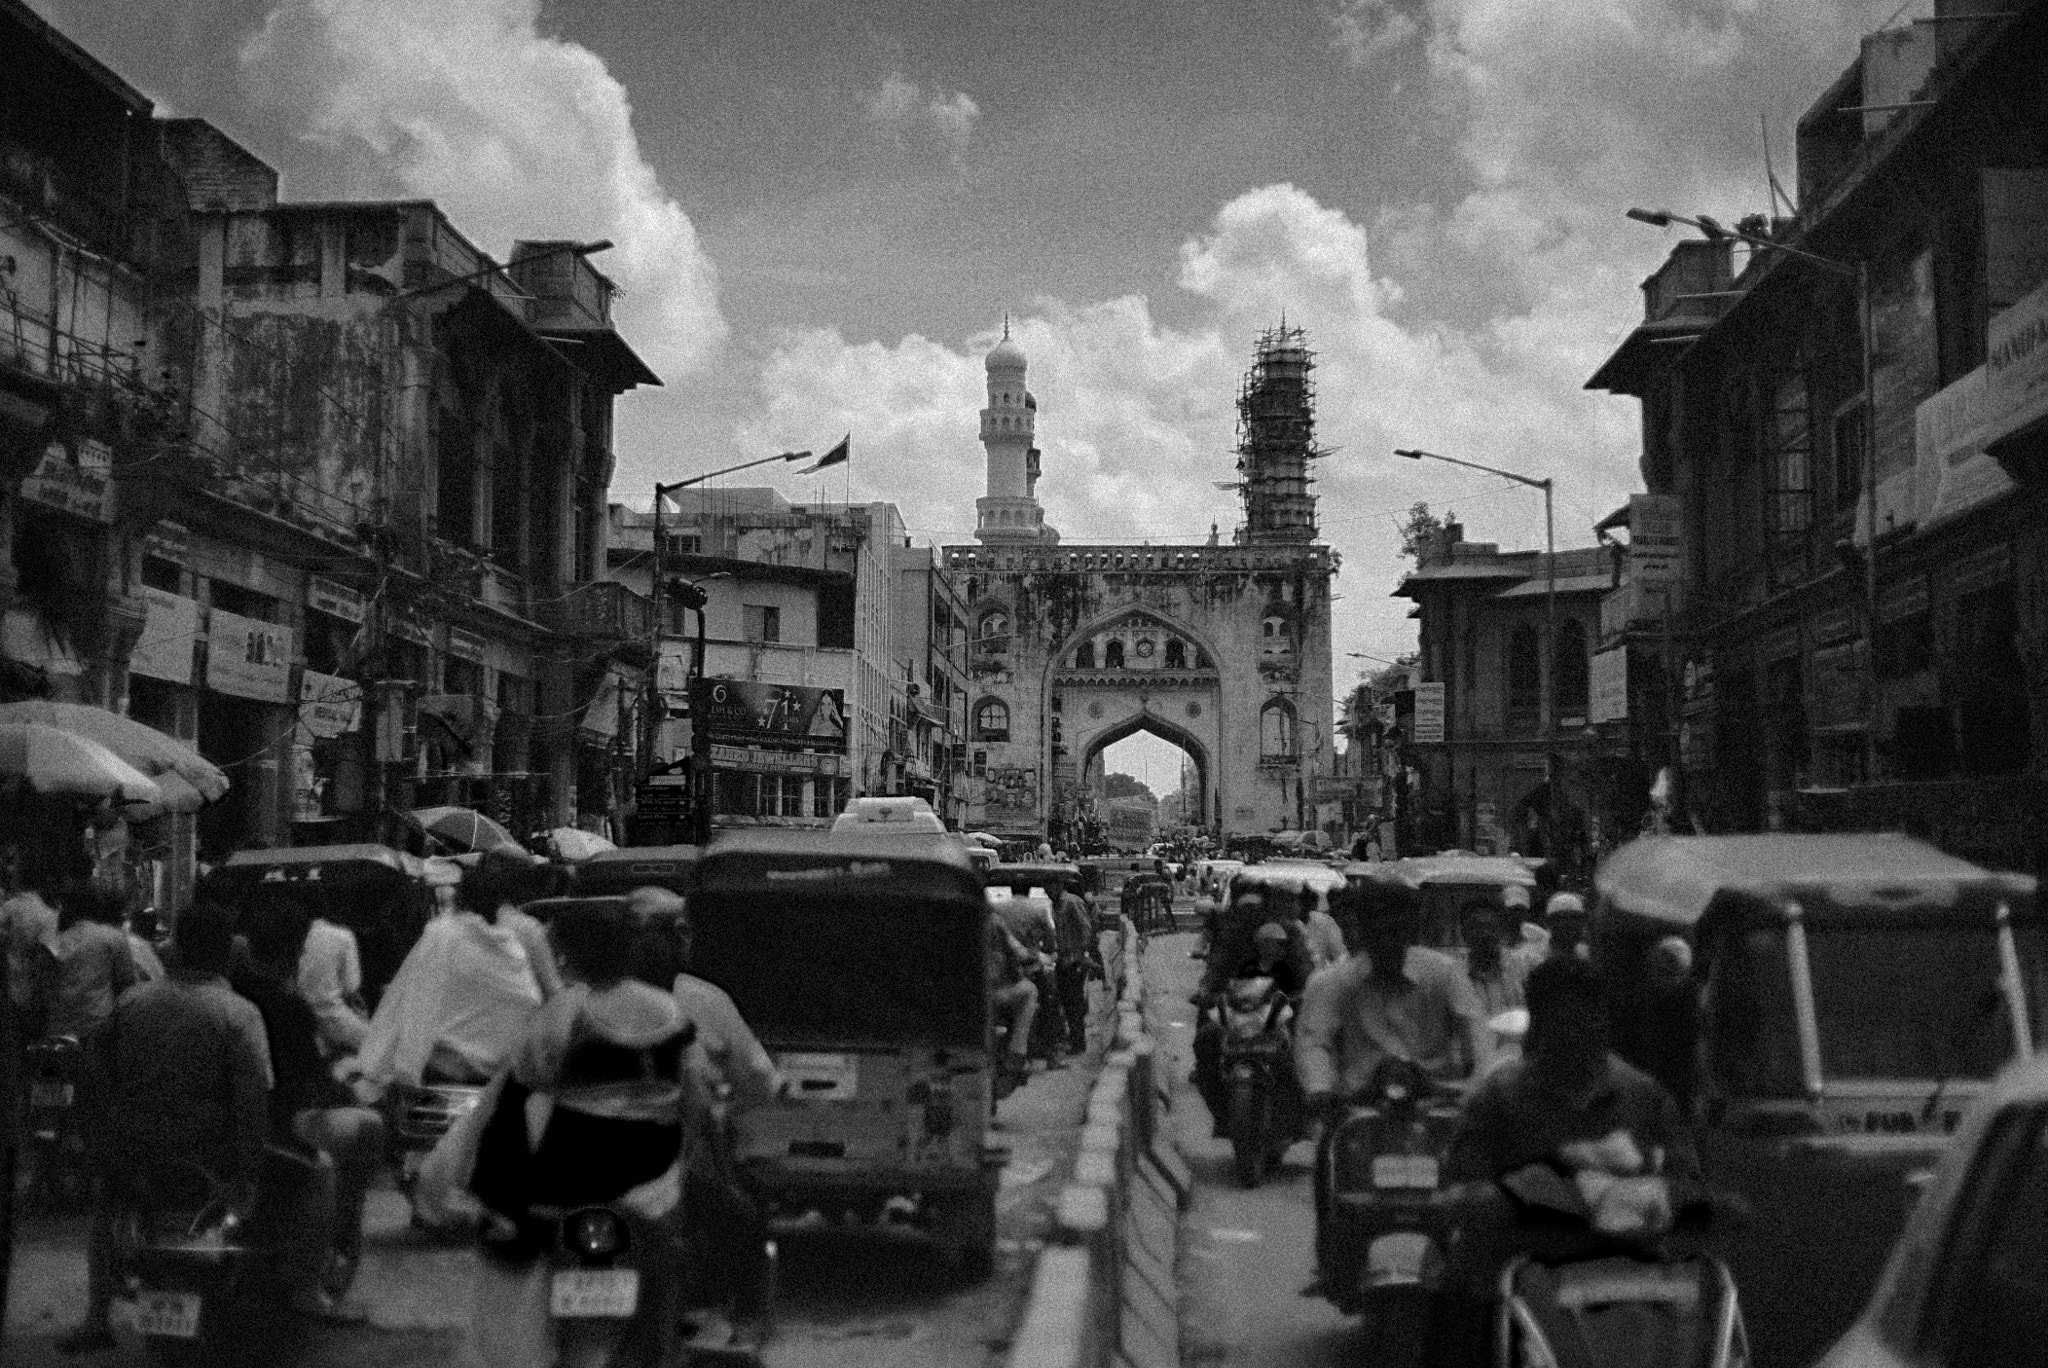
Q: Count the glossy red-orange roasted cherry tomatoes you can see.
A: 0